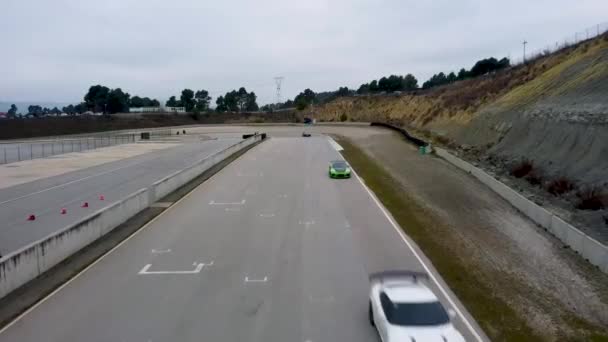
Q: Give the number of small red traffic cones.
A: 4